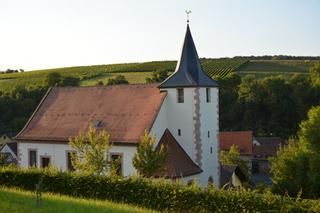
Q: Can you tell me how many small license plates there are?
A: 0